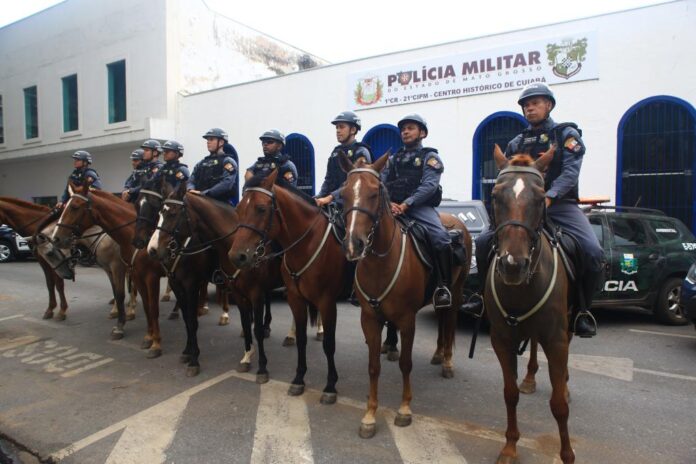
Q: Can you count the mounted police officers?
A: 9